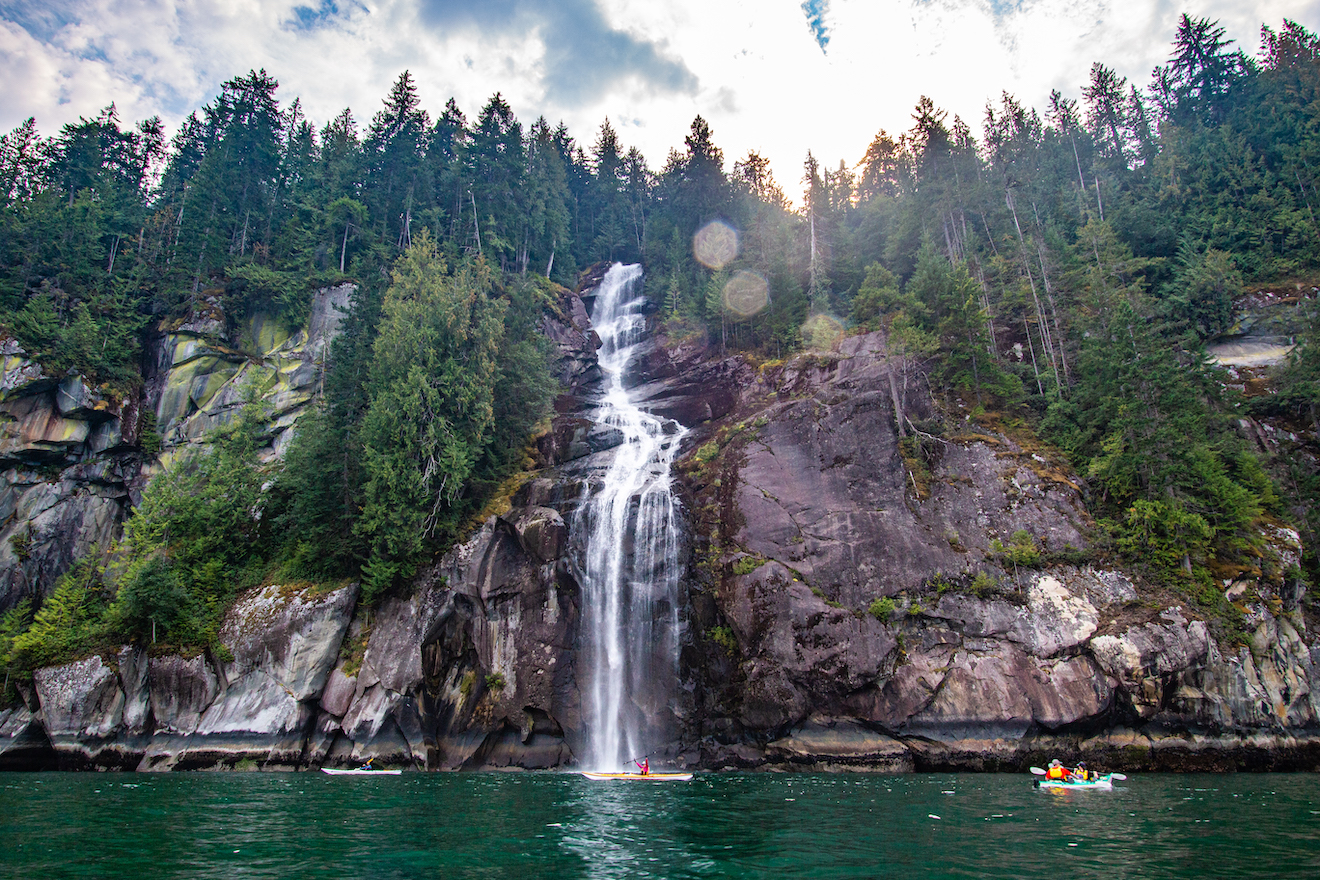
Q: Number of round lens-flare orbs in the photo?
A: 3